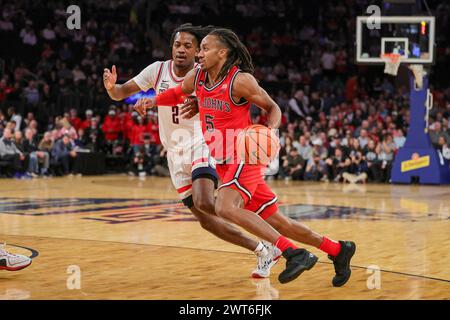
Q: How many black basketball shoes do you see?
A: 2